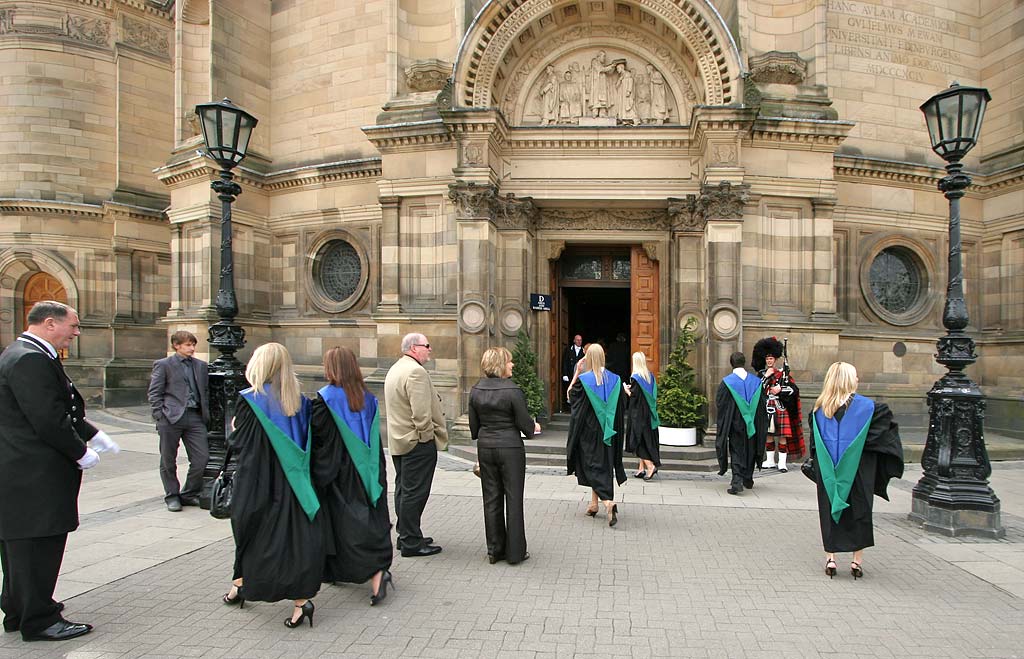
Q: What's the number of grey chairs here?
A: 0